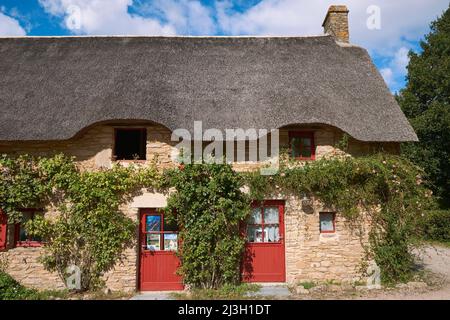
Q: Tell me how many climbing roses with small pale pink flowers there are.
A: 1